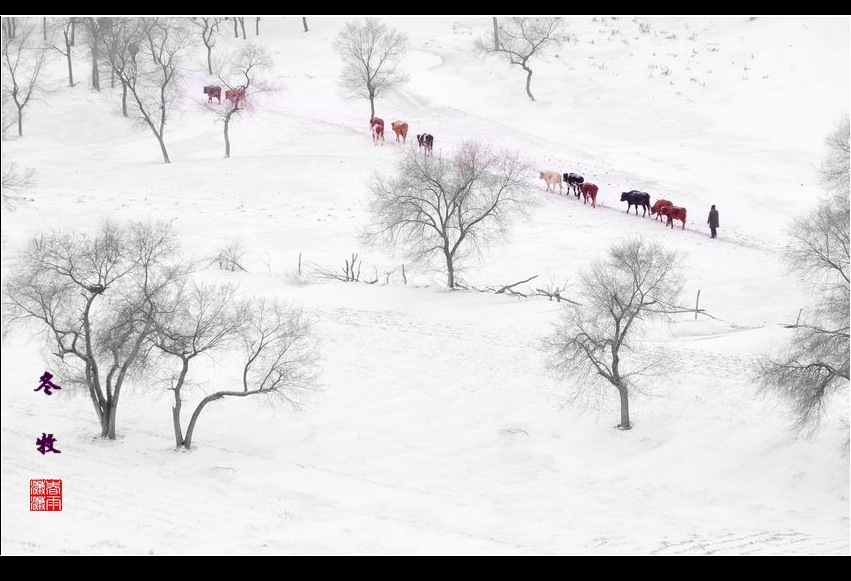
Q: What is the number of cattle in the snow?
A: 12